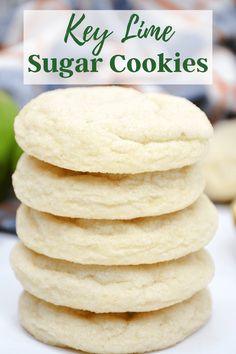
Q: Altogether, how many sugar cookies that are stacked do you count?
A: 5